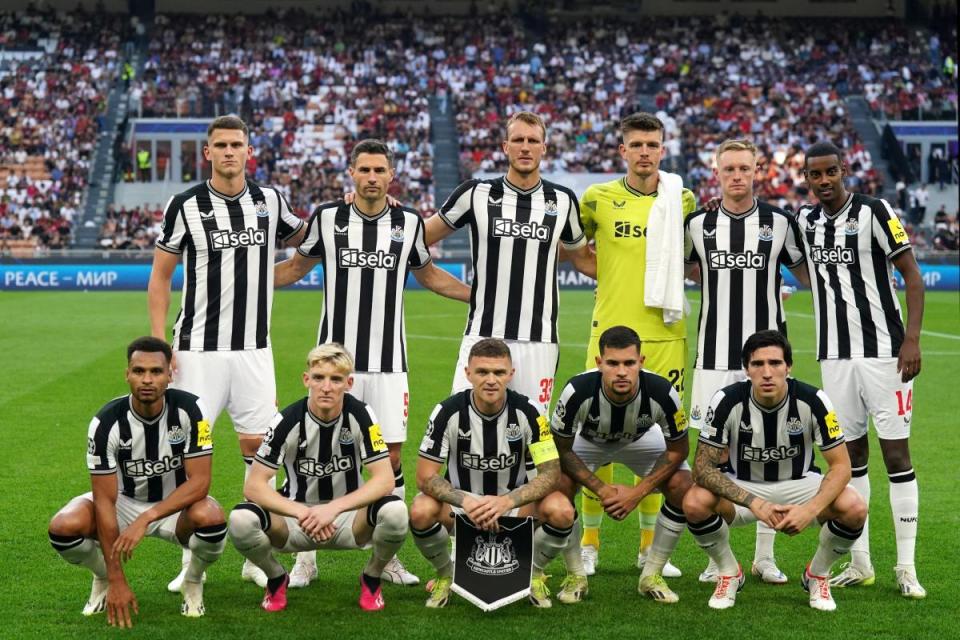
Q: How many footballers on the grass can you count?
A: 11